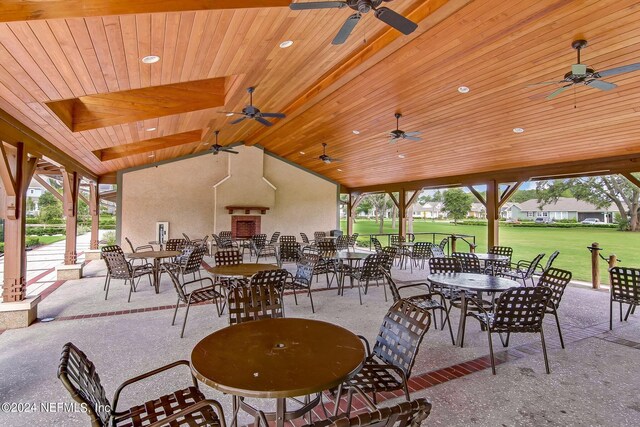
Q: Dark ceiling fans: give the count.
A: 6